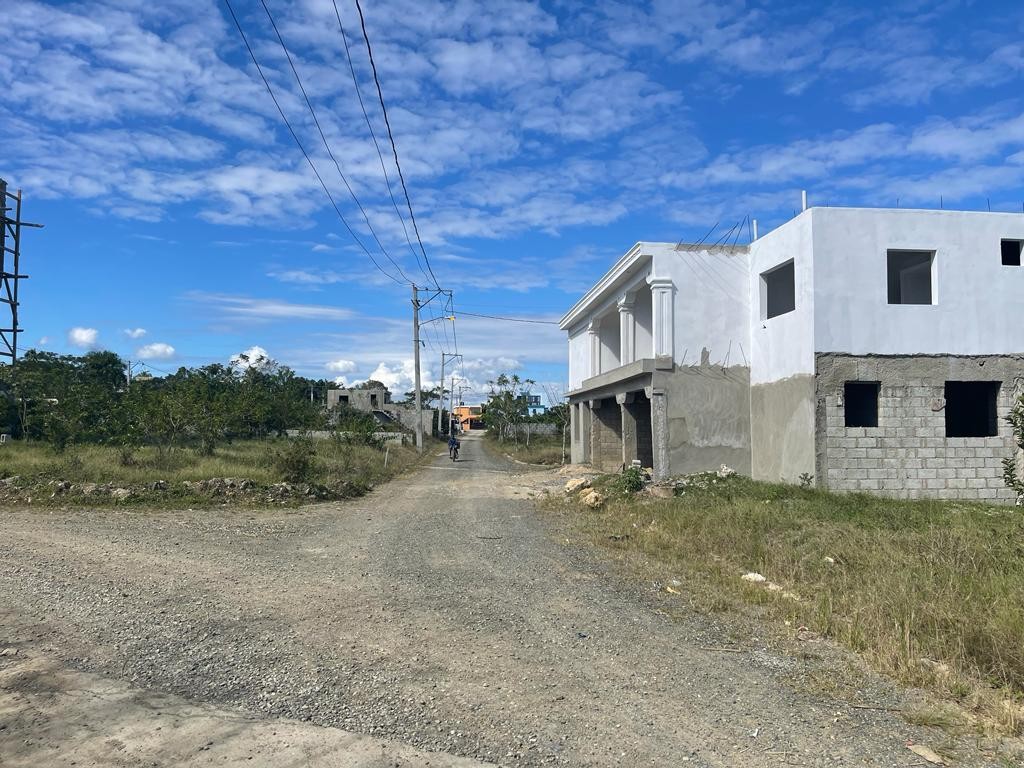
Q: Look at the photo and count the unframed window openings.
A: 5